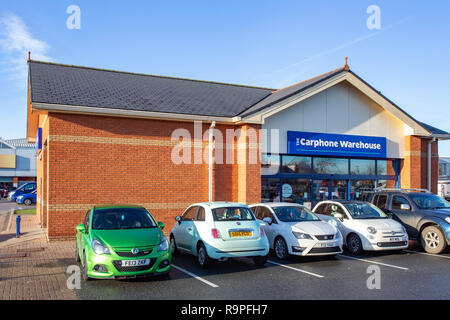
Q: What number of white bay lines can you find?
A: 4